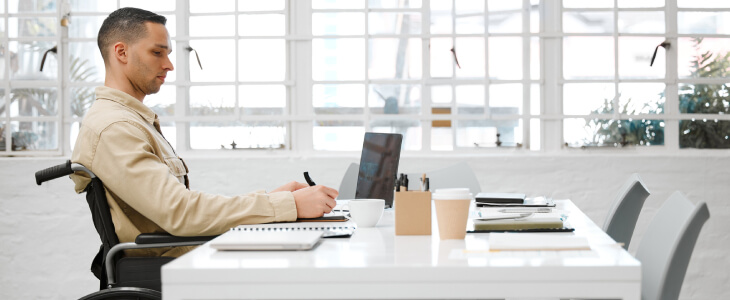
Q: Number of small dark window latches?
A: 4